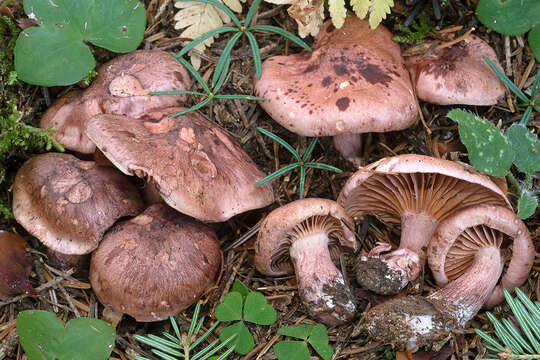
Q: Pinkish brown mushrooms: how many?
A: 9